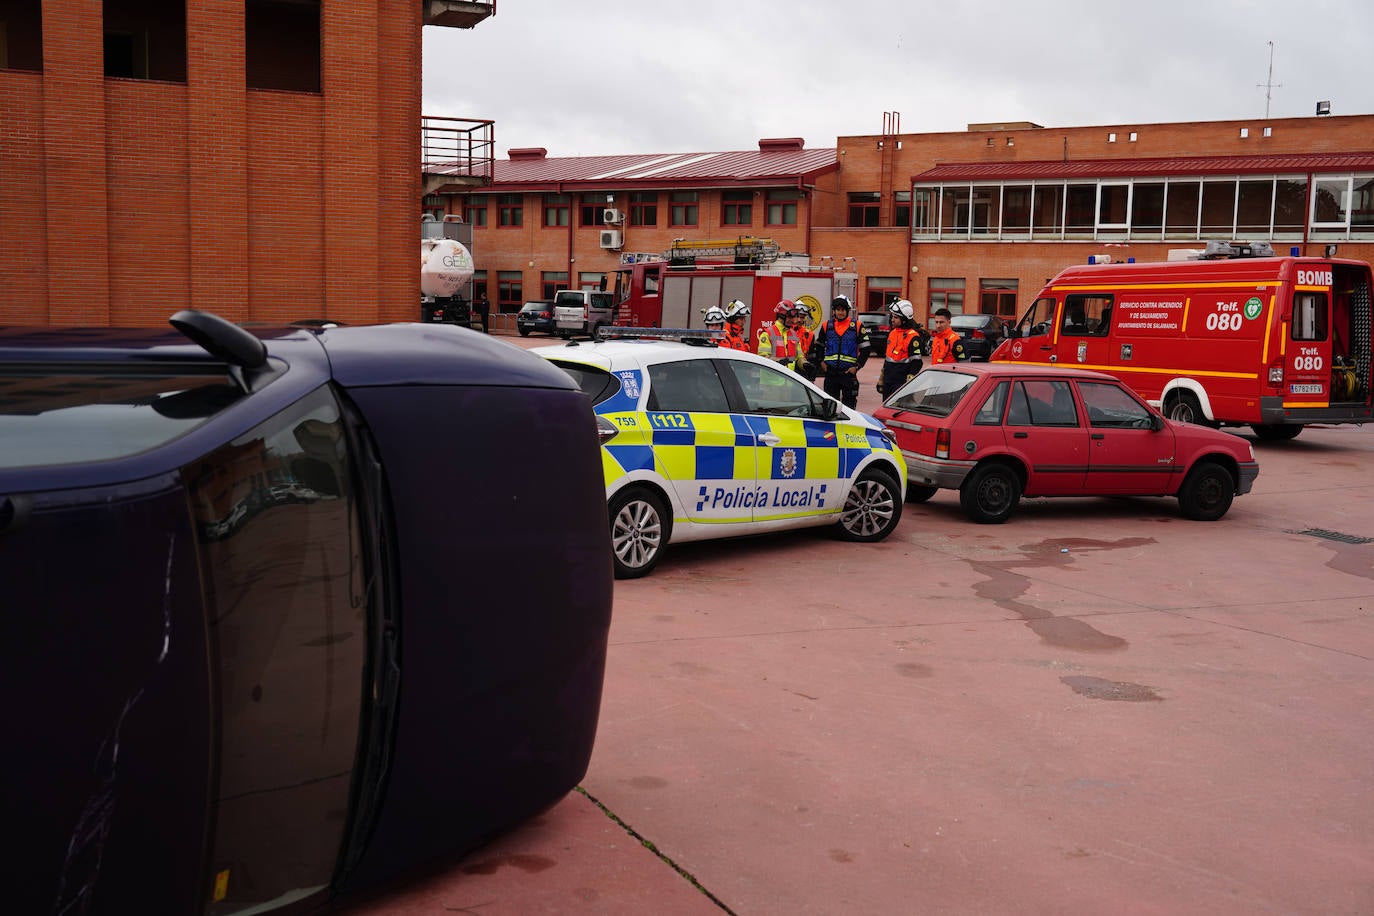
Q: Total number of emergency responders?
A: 7